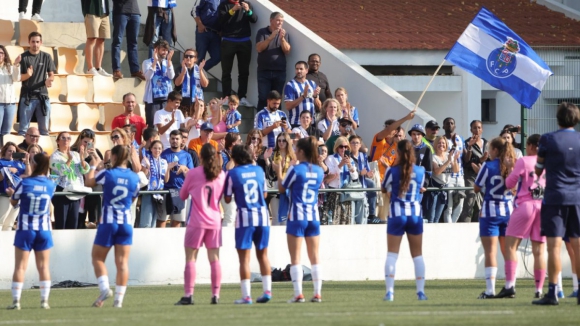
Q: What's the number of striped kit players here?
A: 6